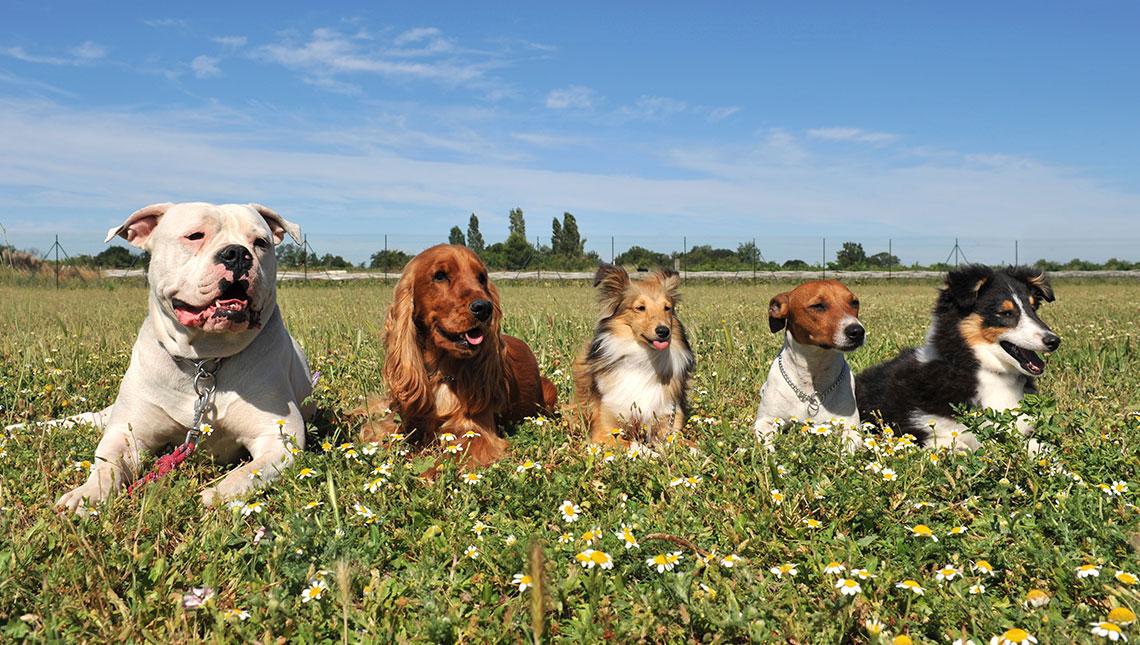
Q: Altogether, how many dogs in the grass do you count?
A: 5